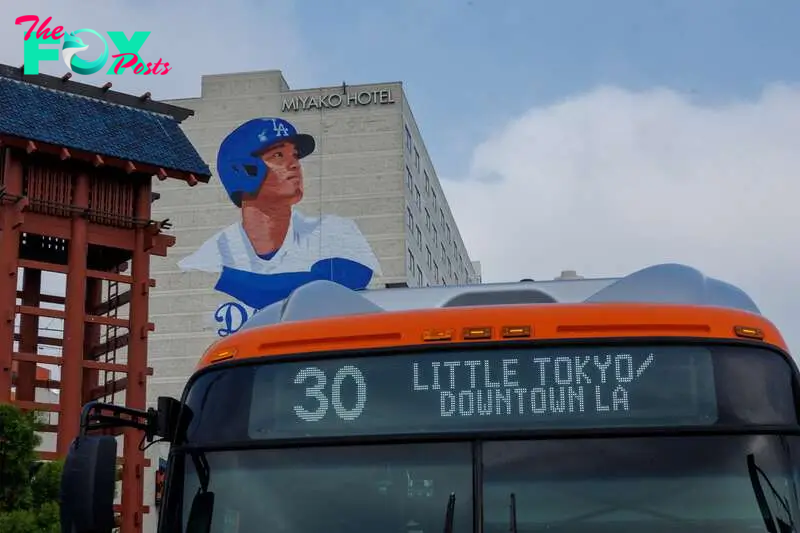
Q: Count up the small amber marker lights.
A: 5